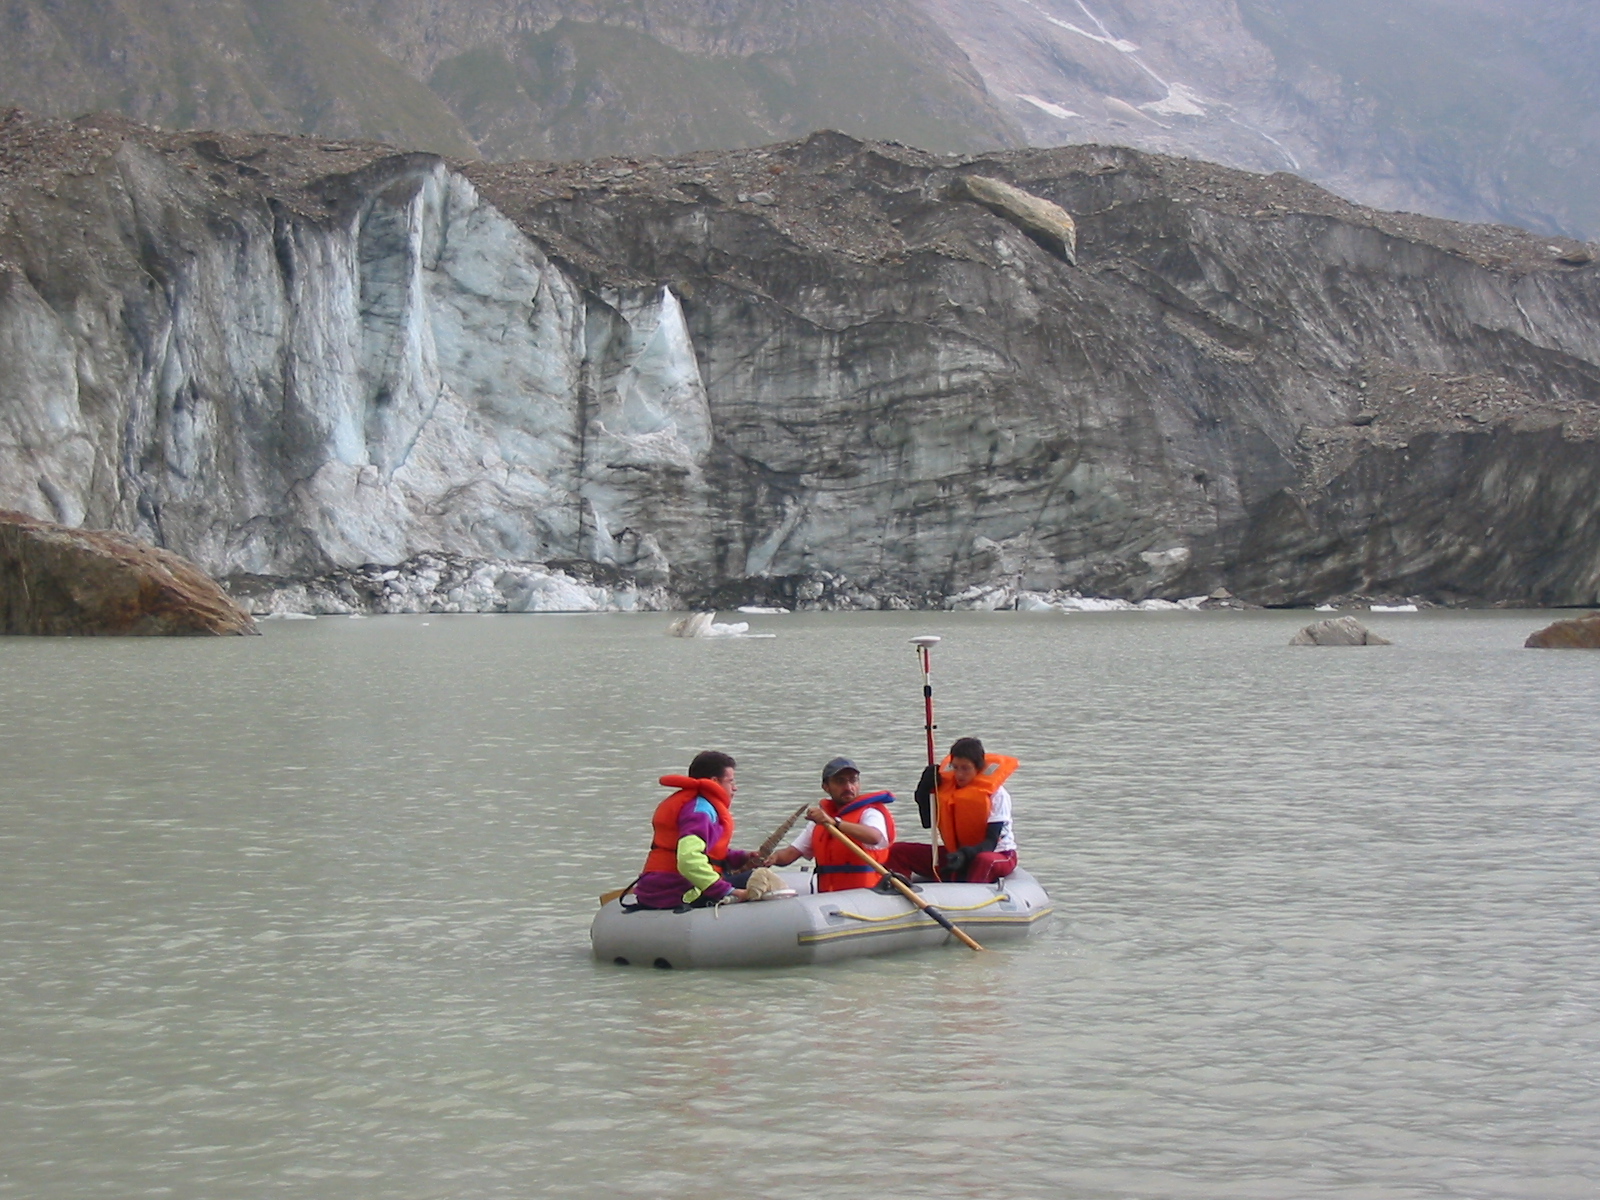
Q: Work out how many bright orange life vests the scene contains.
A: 3